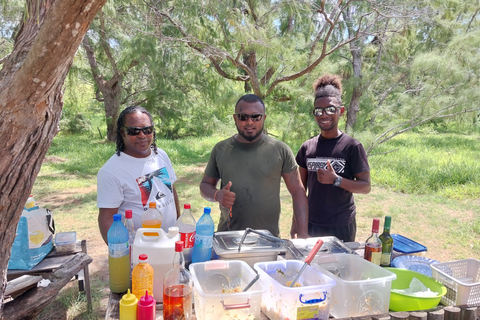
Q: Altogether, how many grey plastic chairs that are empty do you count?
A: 0